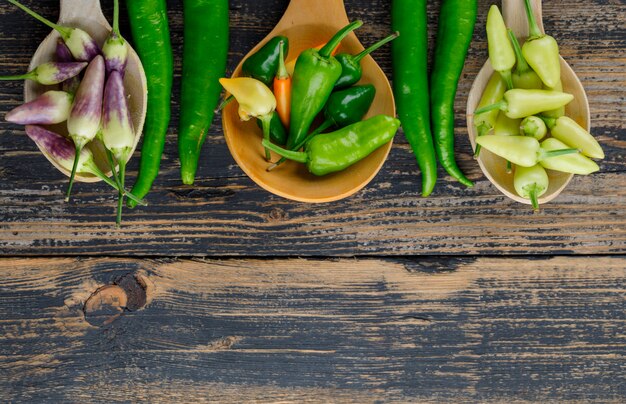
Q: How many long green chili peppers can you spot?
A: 4